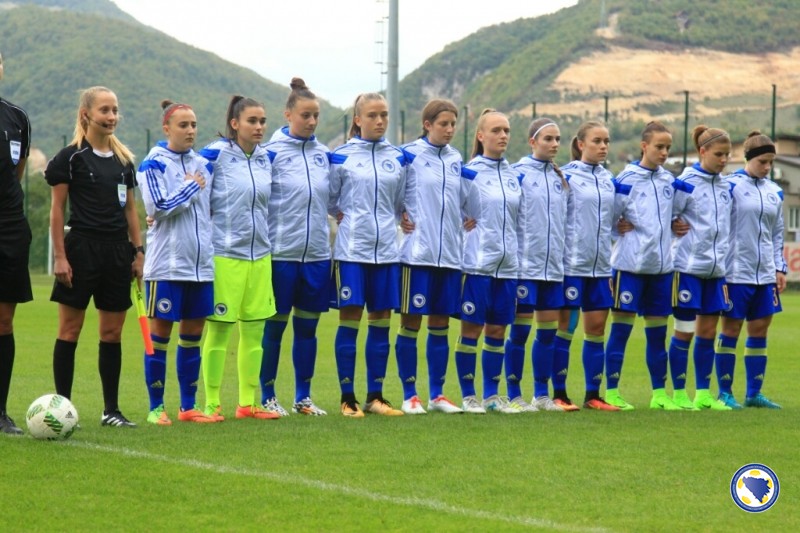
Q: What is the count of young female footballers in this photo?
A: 11